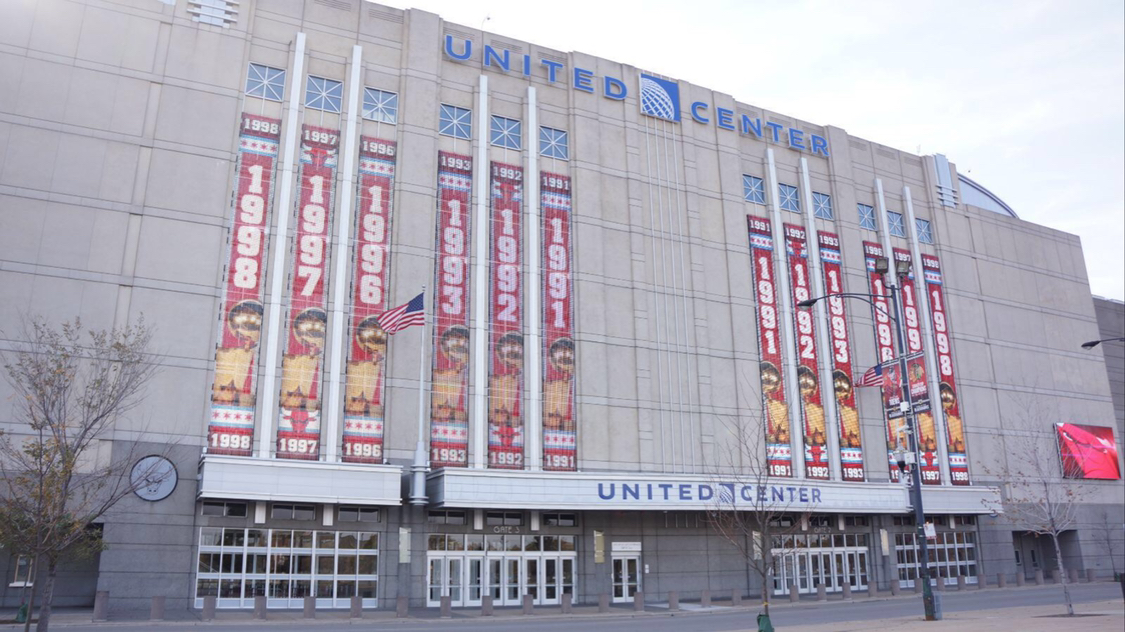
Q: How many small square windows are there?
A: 12